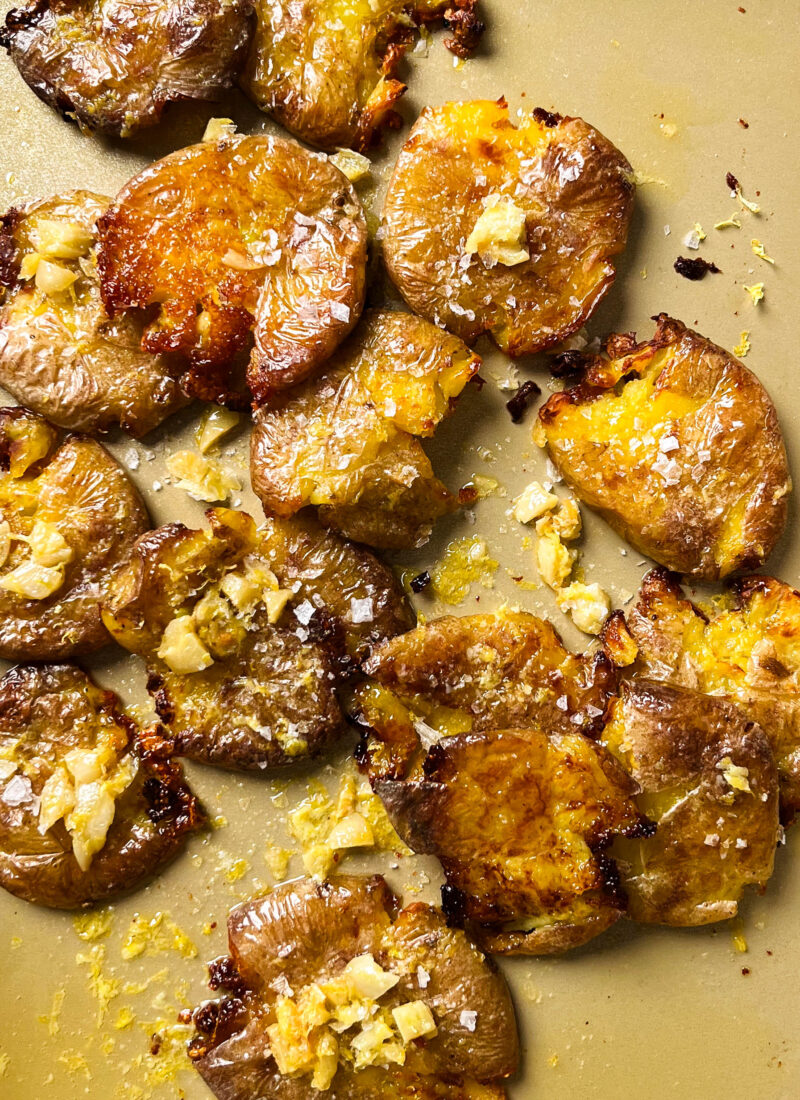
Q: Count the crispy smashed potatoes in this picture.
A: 15